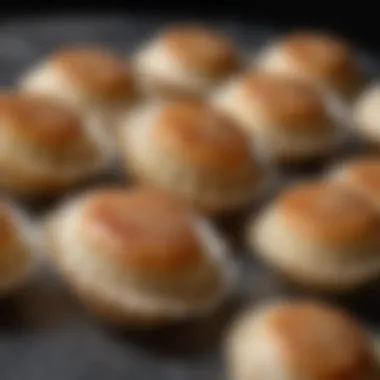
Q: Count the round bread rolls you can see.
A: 12